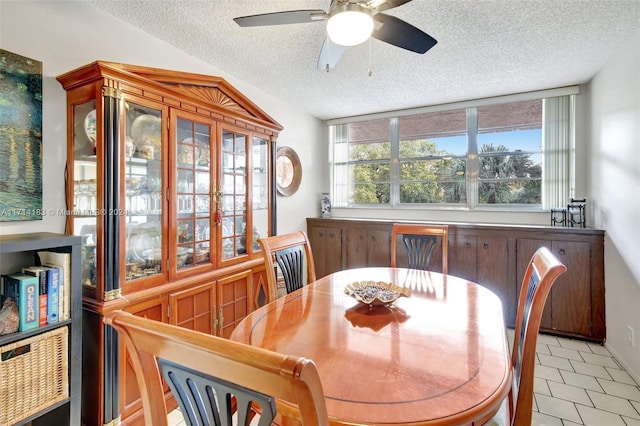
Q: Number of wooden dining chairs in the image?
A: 4